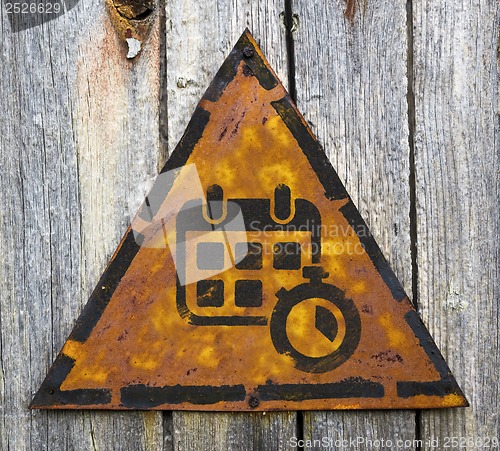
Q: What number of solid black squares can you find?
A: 5